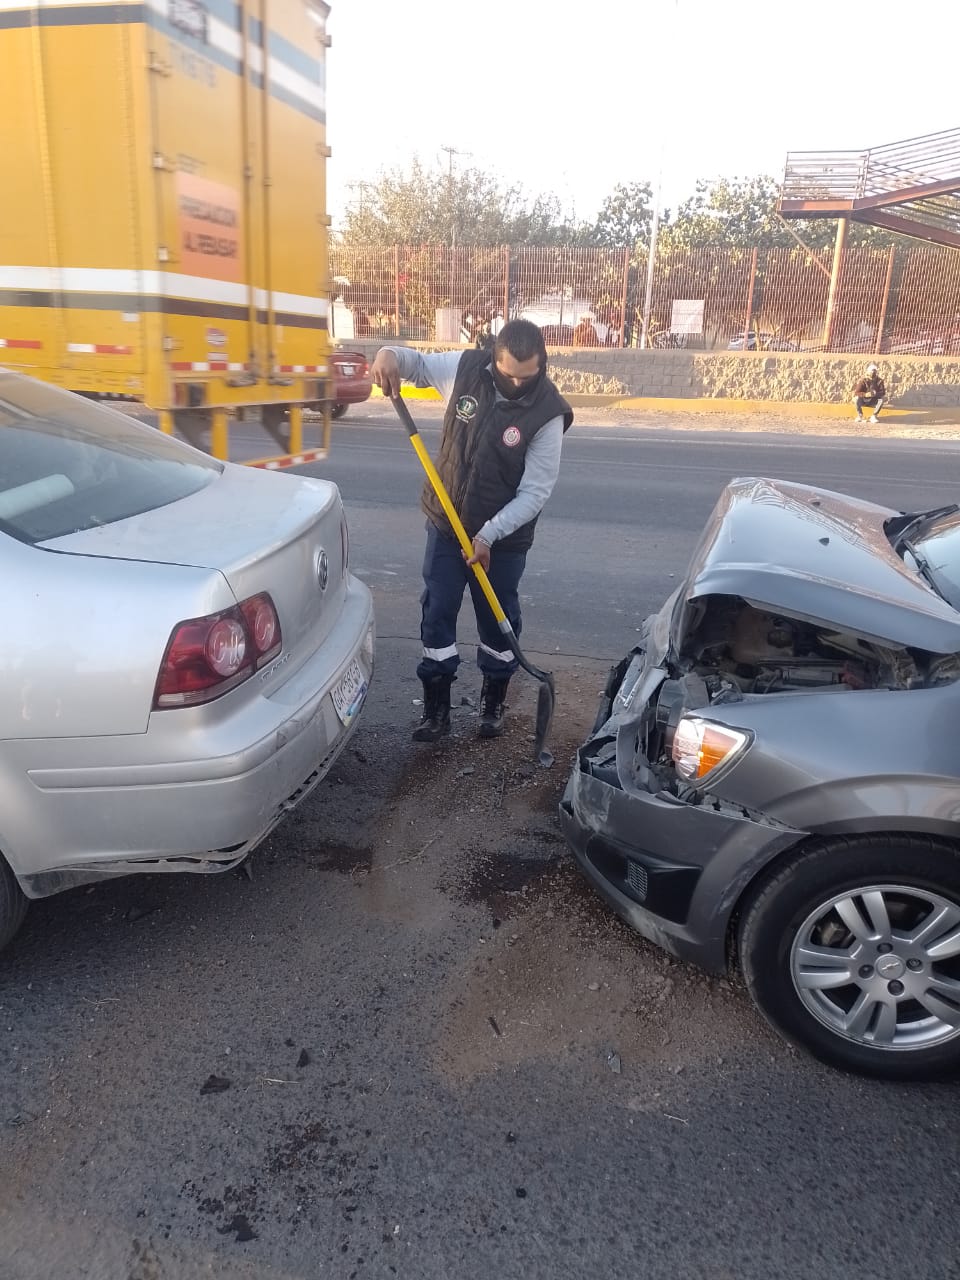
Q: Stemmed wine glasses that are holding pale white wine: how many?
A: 0